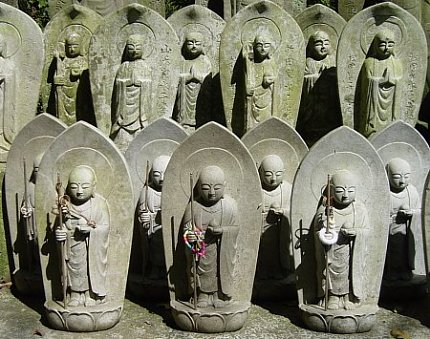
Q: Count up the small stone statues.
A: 14